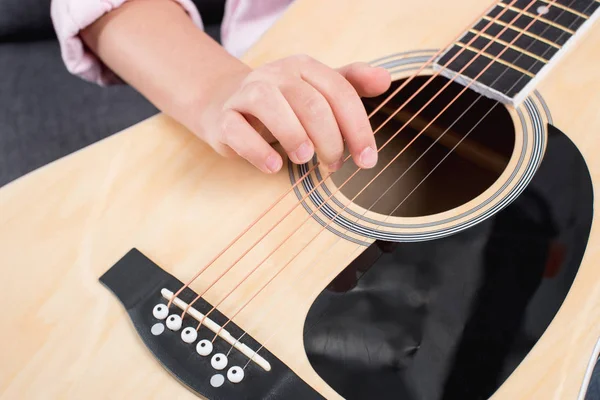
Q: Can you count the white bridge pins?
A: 6